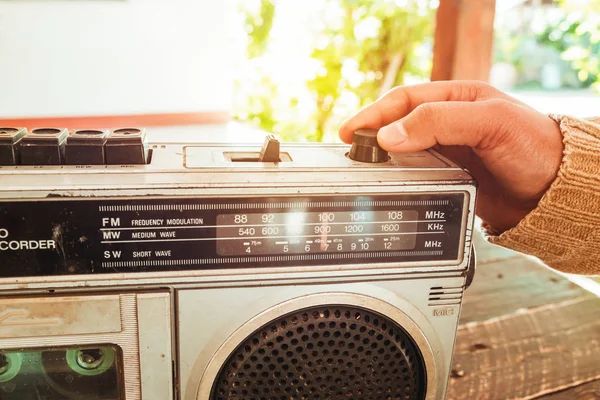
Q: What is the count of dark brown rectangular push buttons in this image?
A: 4